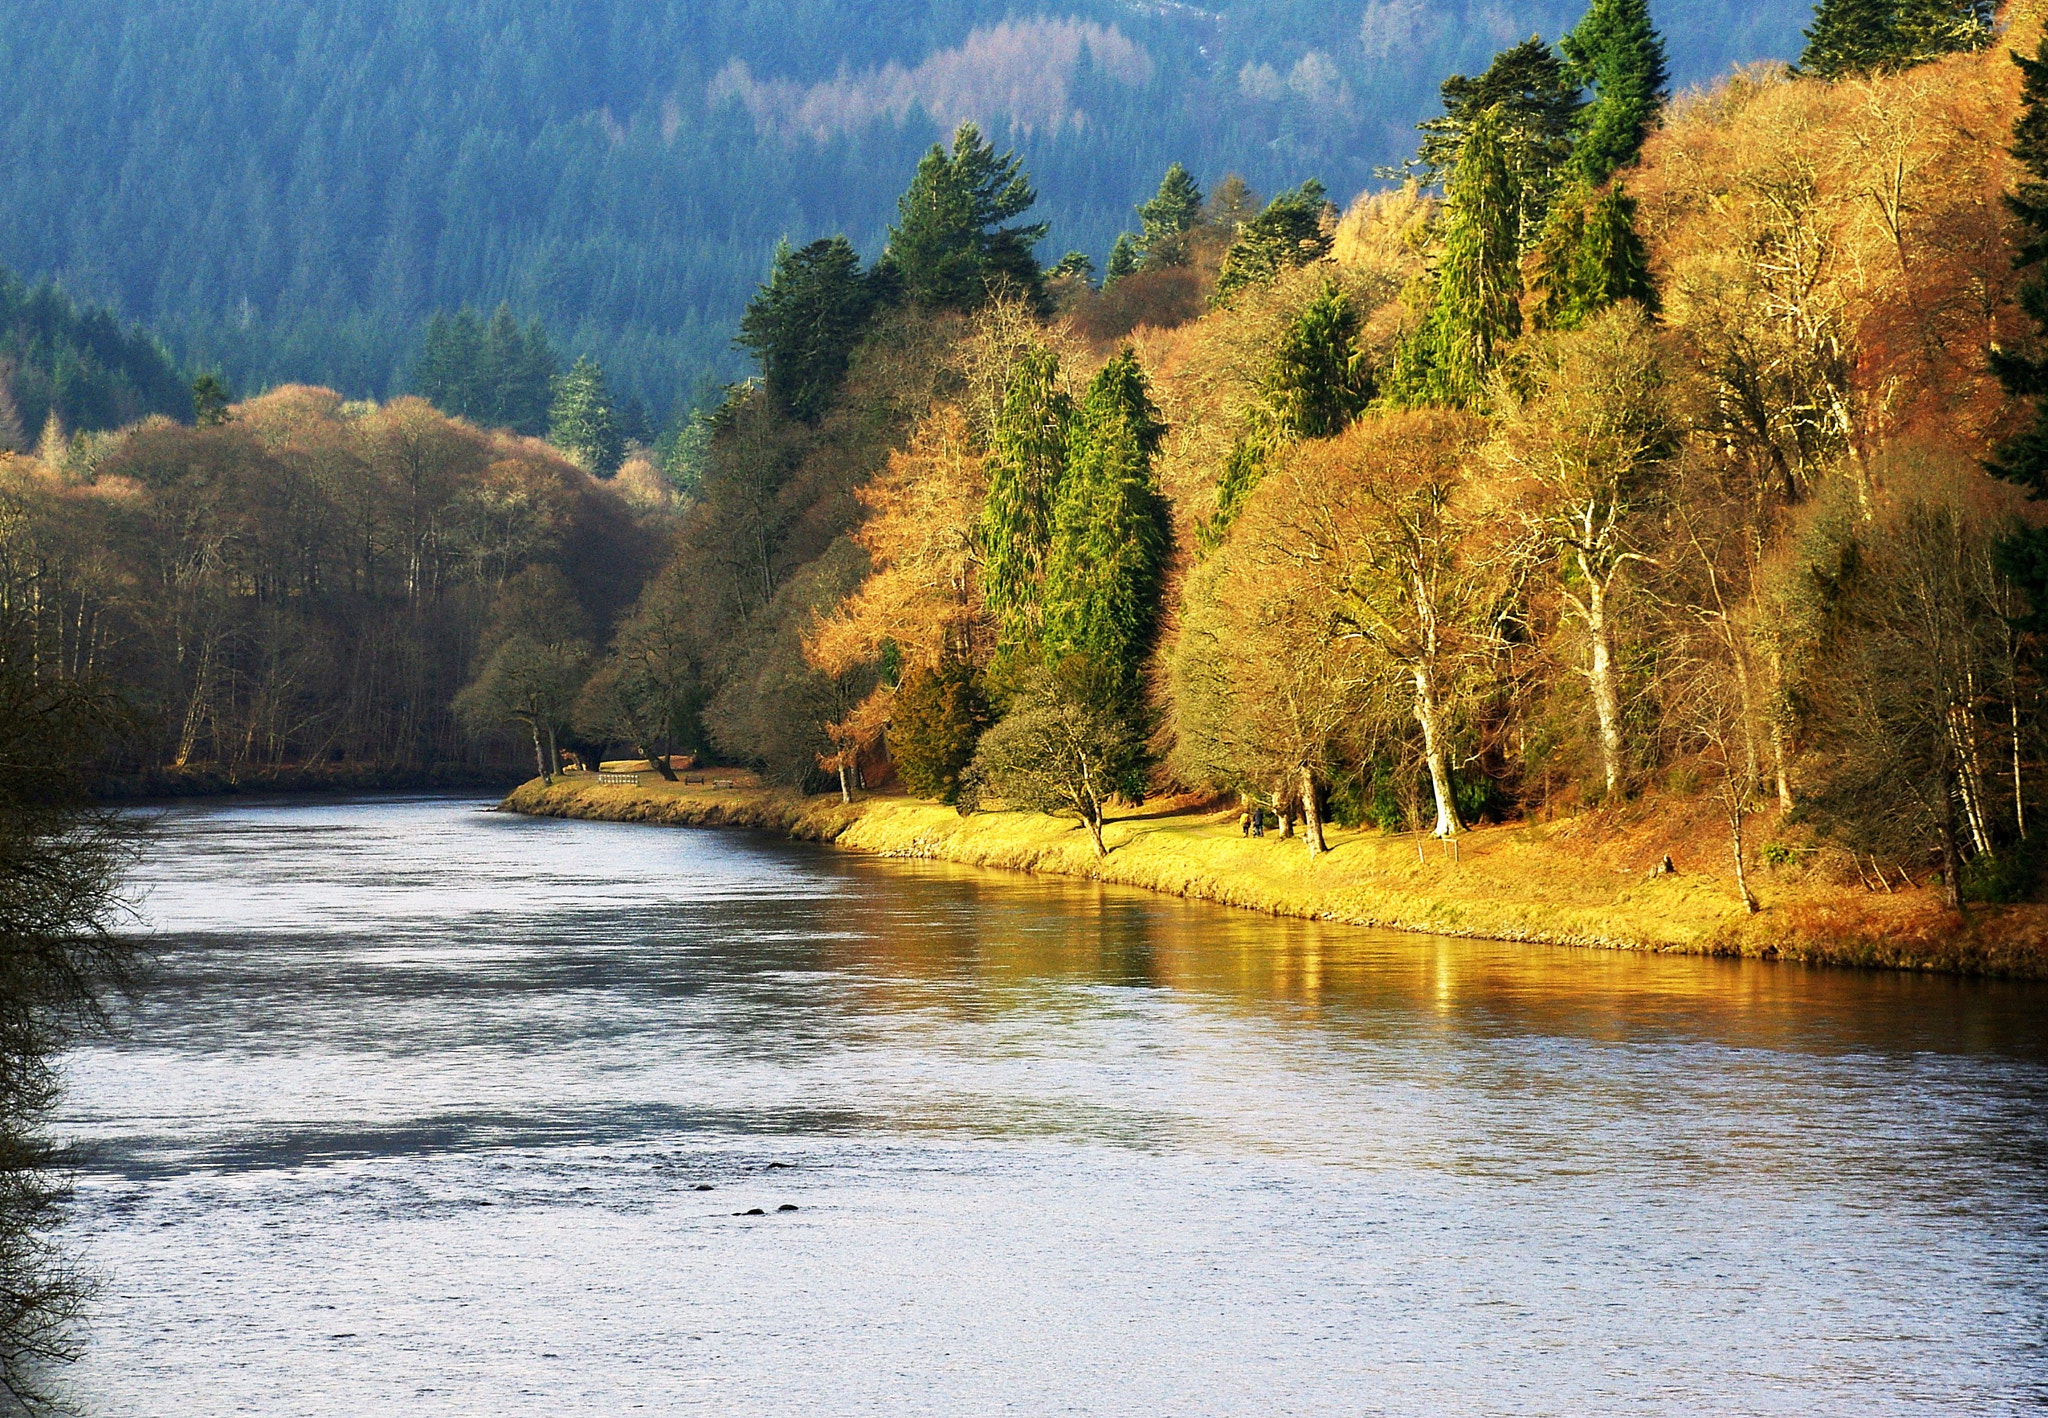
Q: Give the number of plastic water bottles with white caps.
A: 0